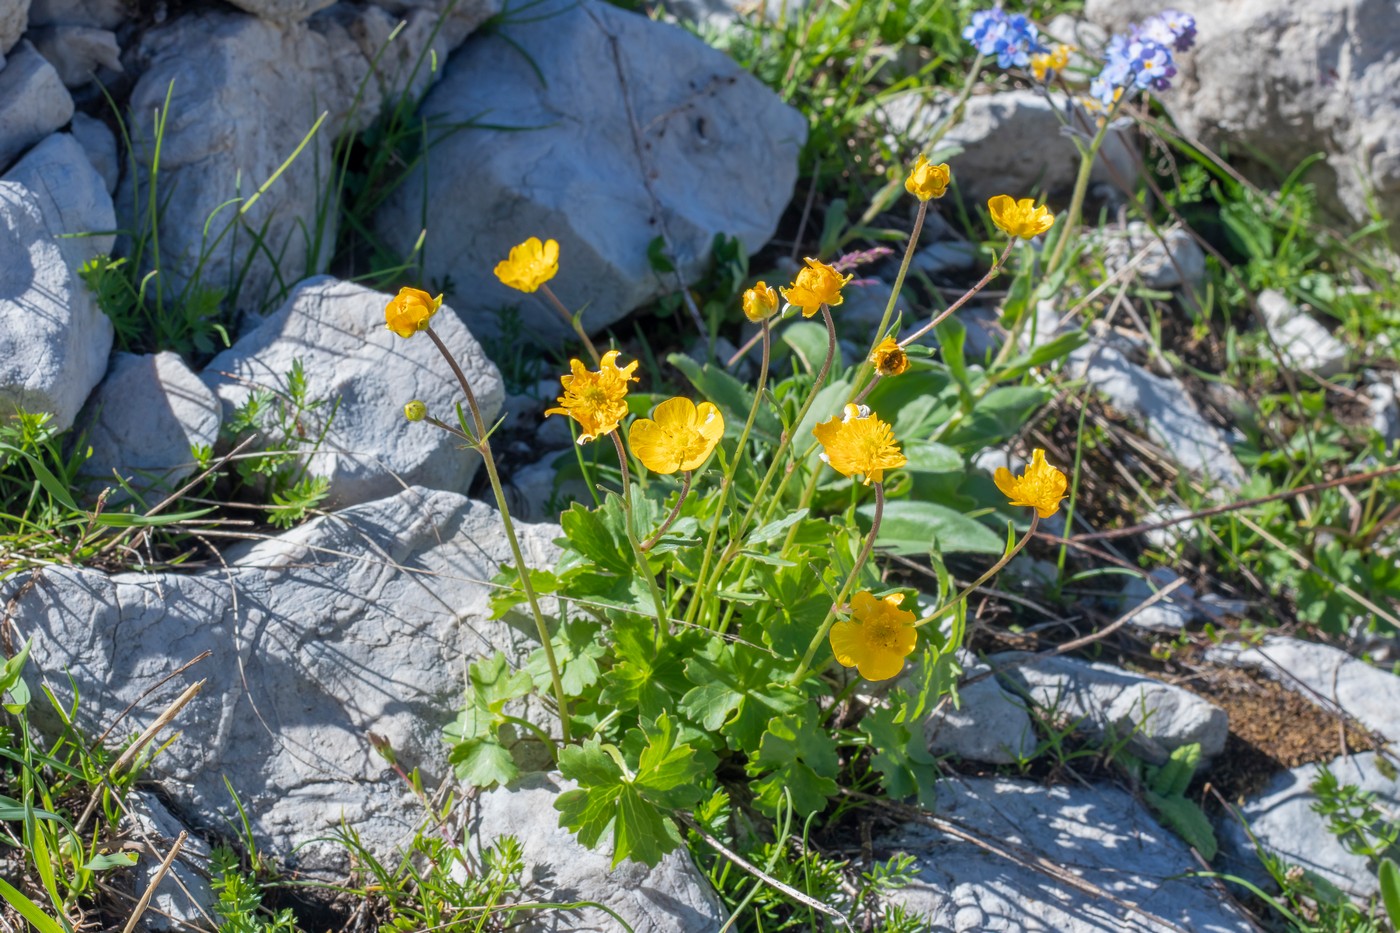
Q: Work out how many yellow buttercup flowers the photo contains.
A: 12